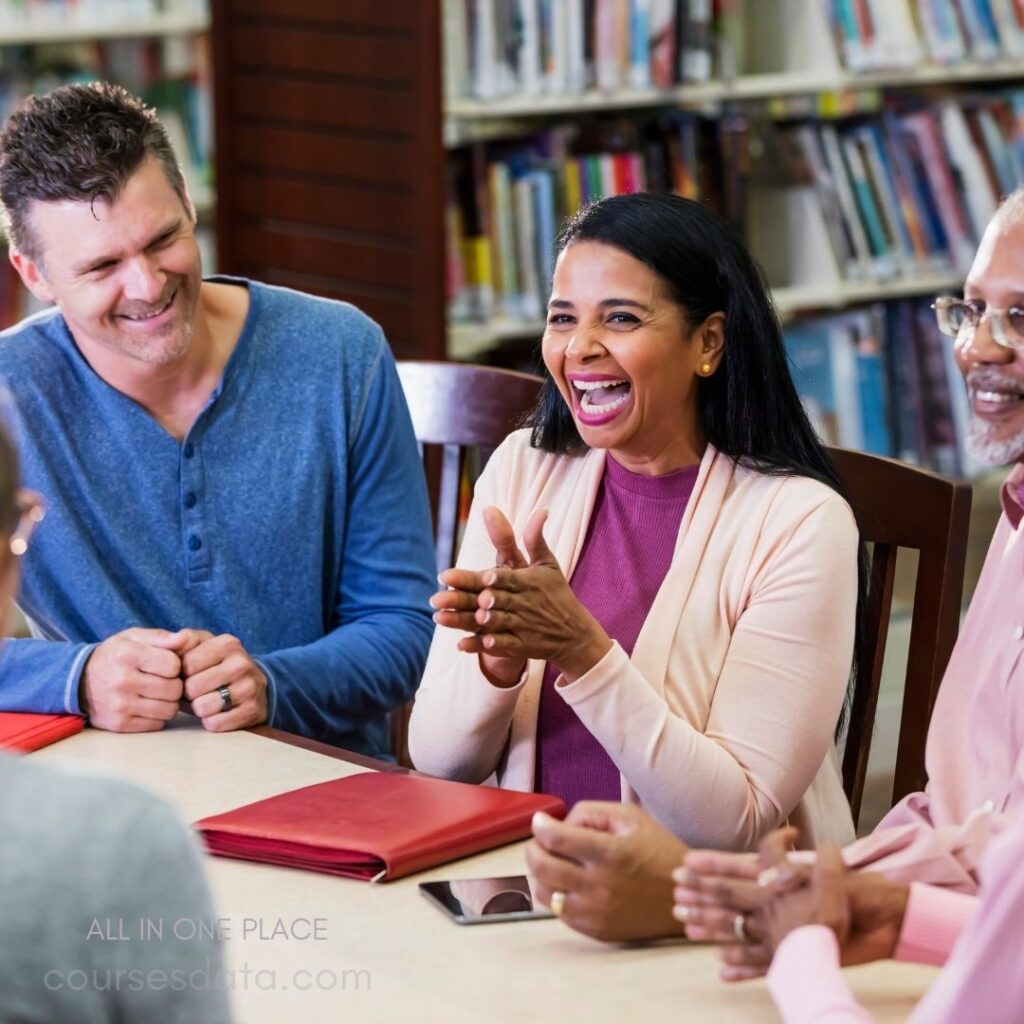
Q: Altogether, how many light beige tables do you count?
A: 1